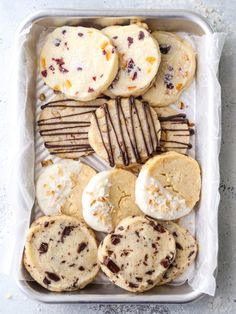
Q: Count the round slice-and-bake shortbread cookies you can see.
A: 12